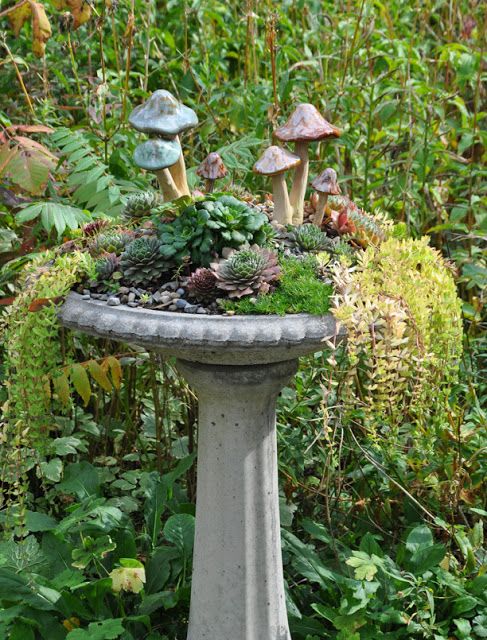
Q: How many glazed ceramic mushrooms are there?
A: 6